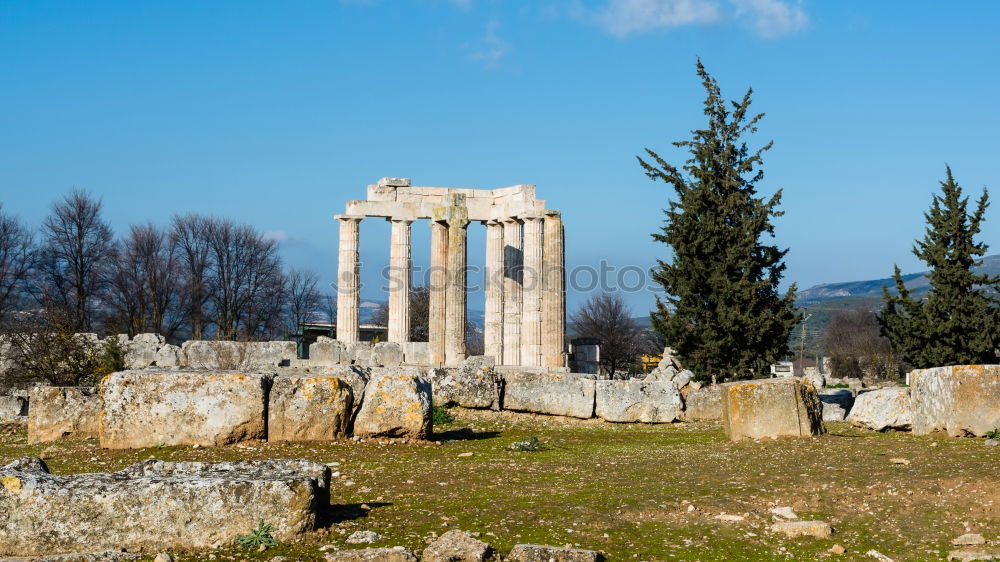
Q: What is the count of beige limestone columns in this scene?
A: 8